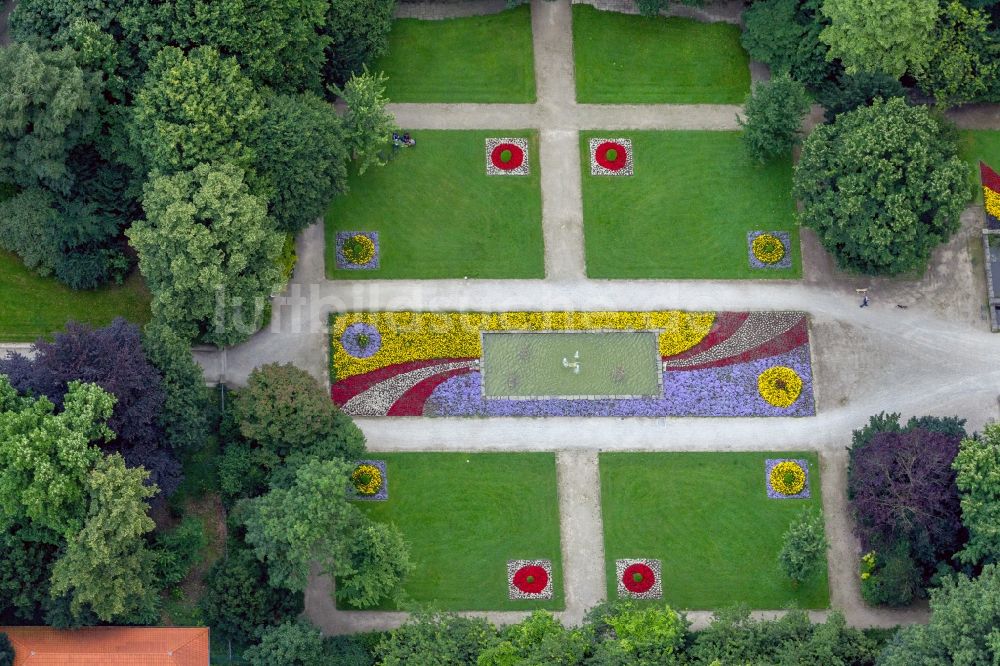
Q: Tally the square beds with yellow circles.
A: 4